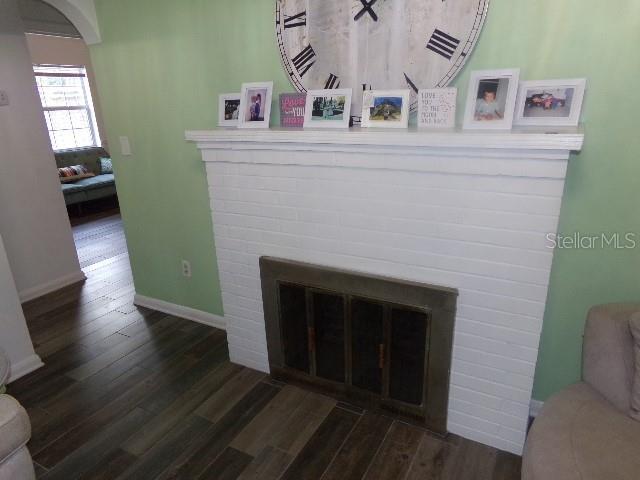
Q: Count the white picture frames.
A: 6